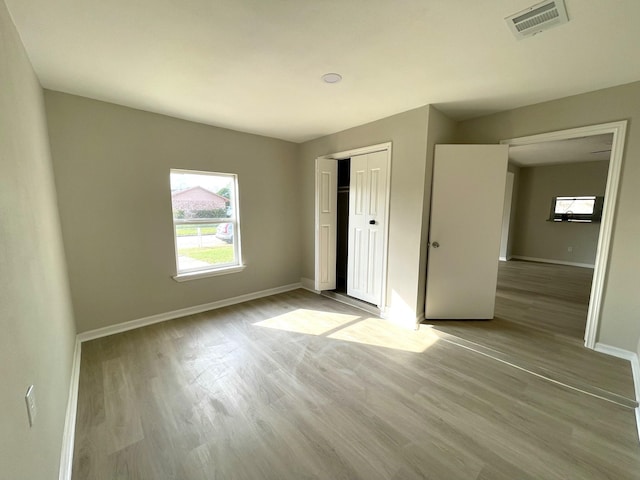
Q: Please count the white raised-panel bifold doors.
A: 2